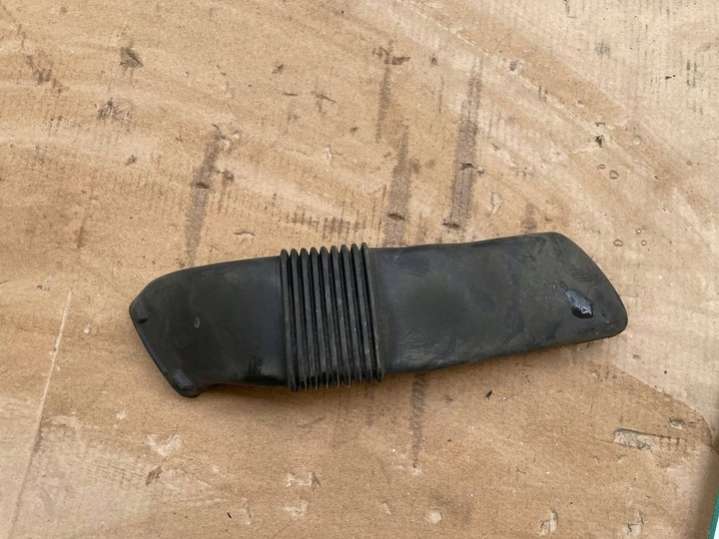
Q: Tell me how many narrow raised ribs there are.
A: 9